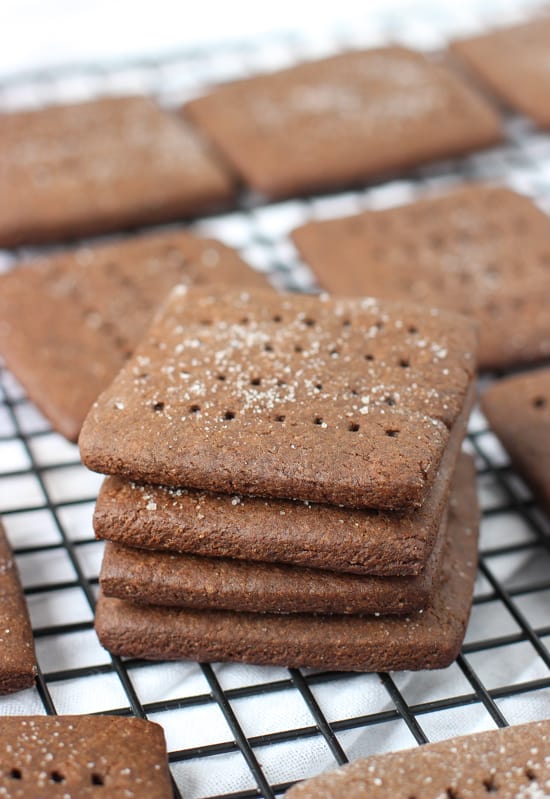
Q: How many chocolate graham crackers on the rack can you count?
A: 13